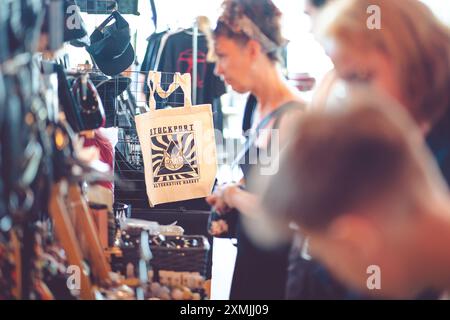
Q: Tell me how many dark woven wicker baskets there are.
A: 1